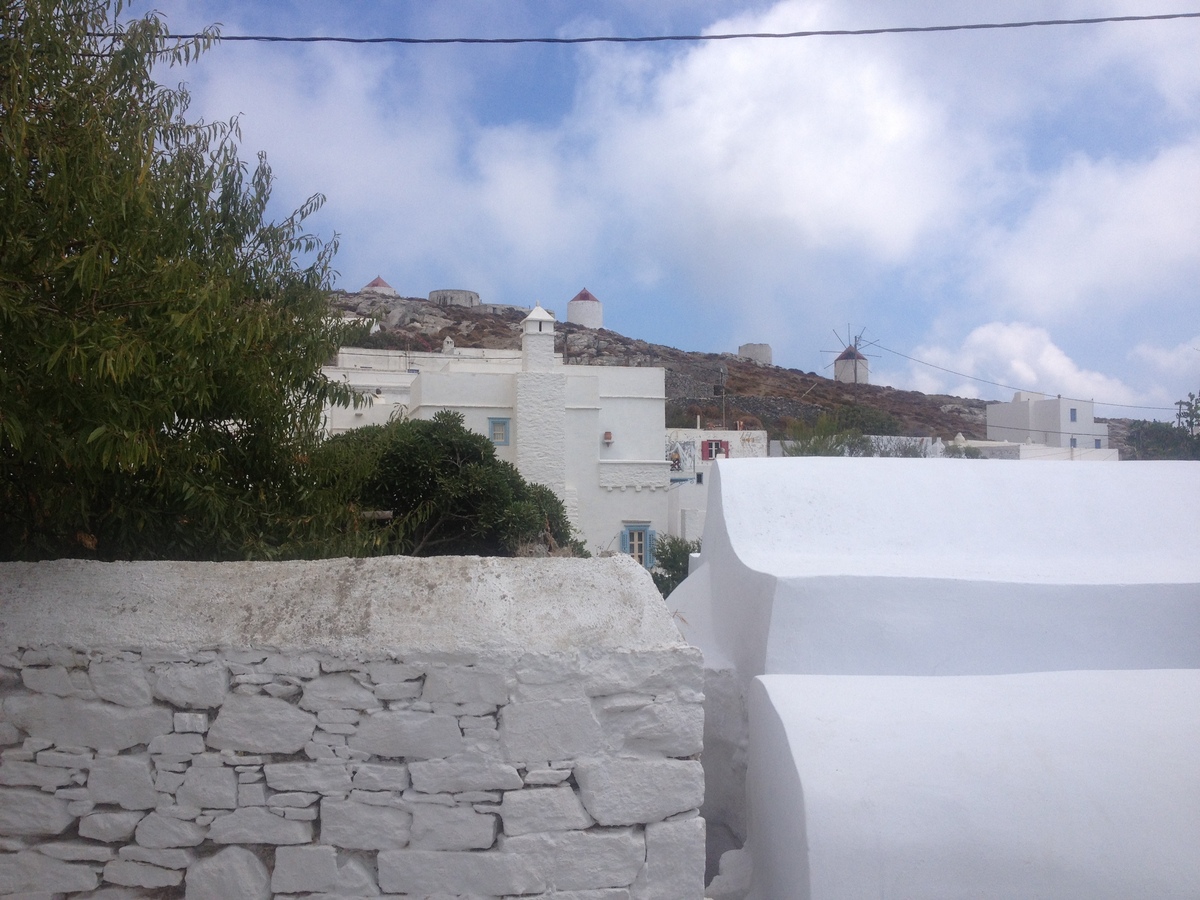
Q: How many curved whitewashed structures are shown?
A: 2